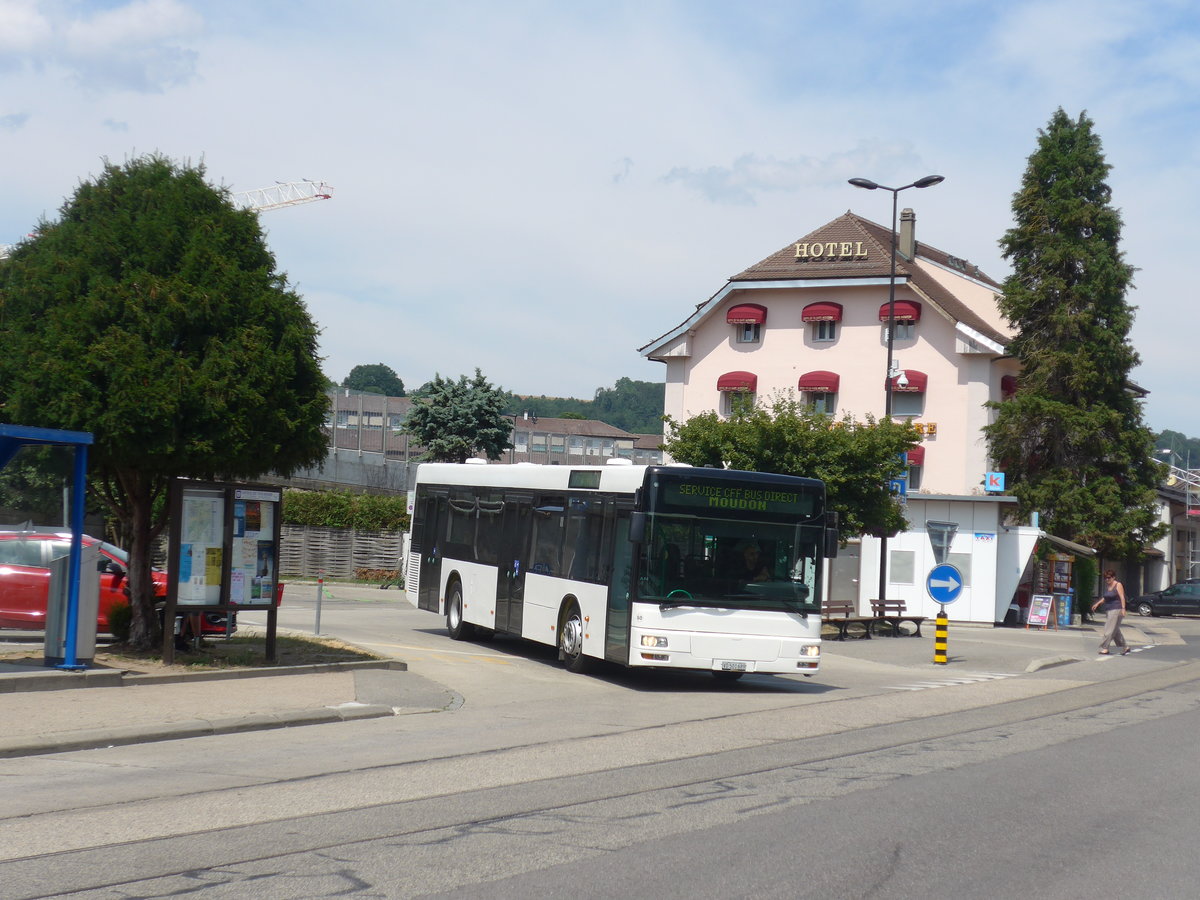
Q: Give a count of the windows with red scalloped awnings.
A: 8